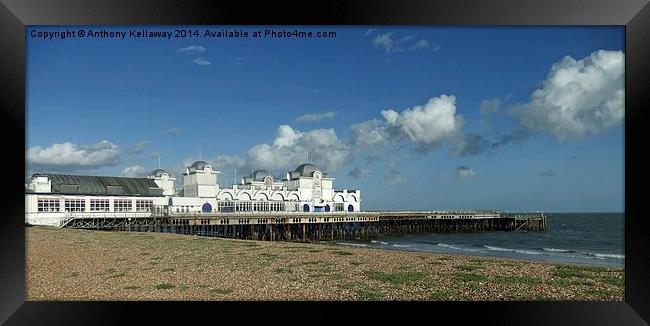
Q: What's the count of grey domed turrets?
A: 4